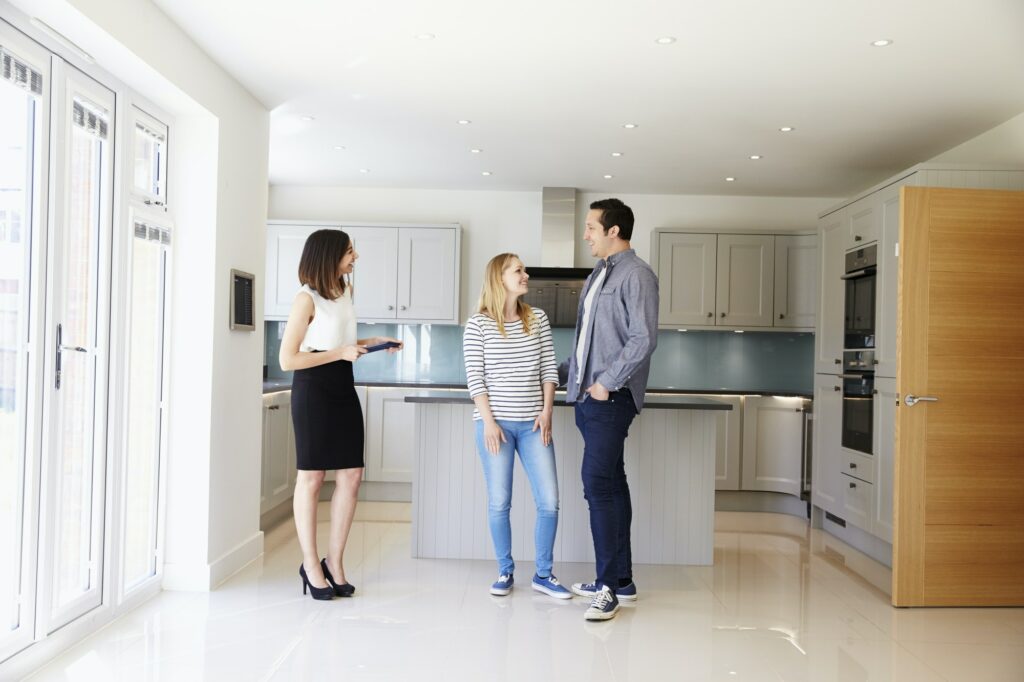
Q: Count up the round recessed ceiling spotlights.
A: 15